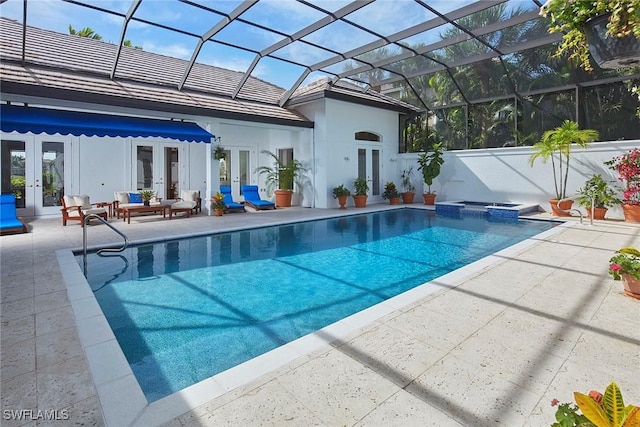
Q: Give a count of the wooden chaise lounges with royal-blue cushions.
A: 3